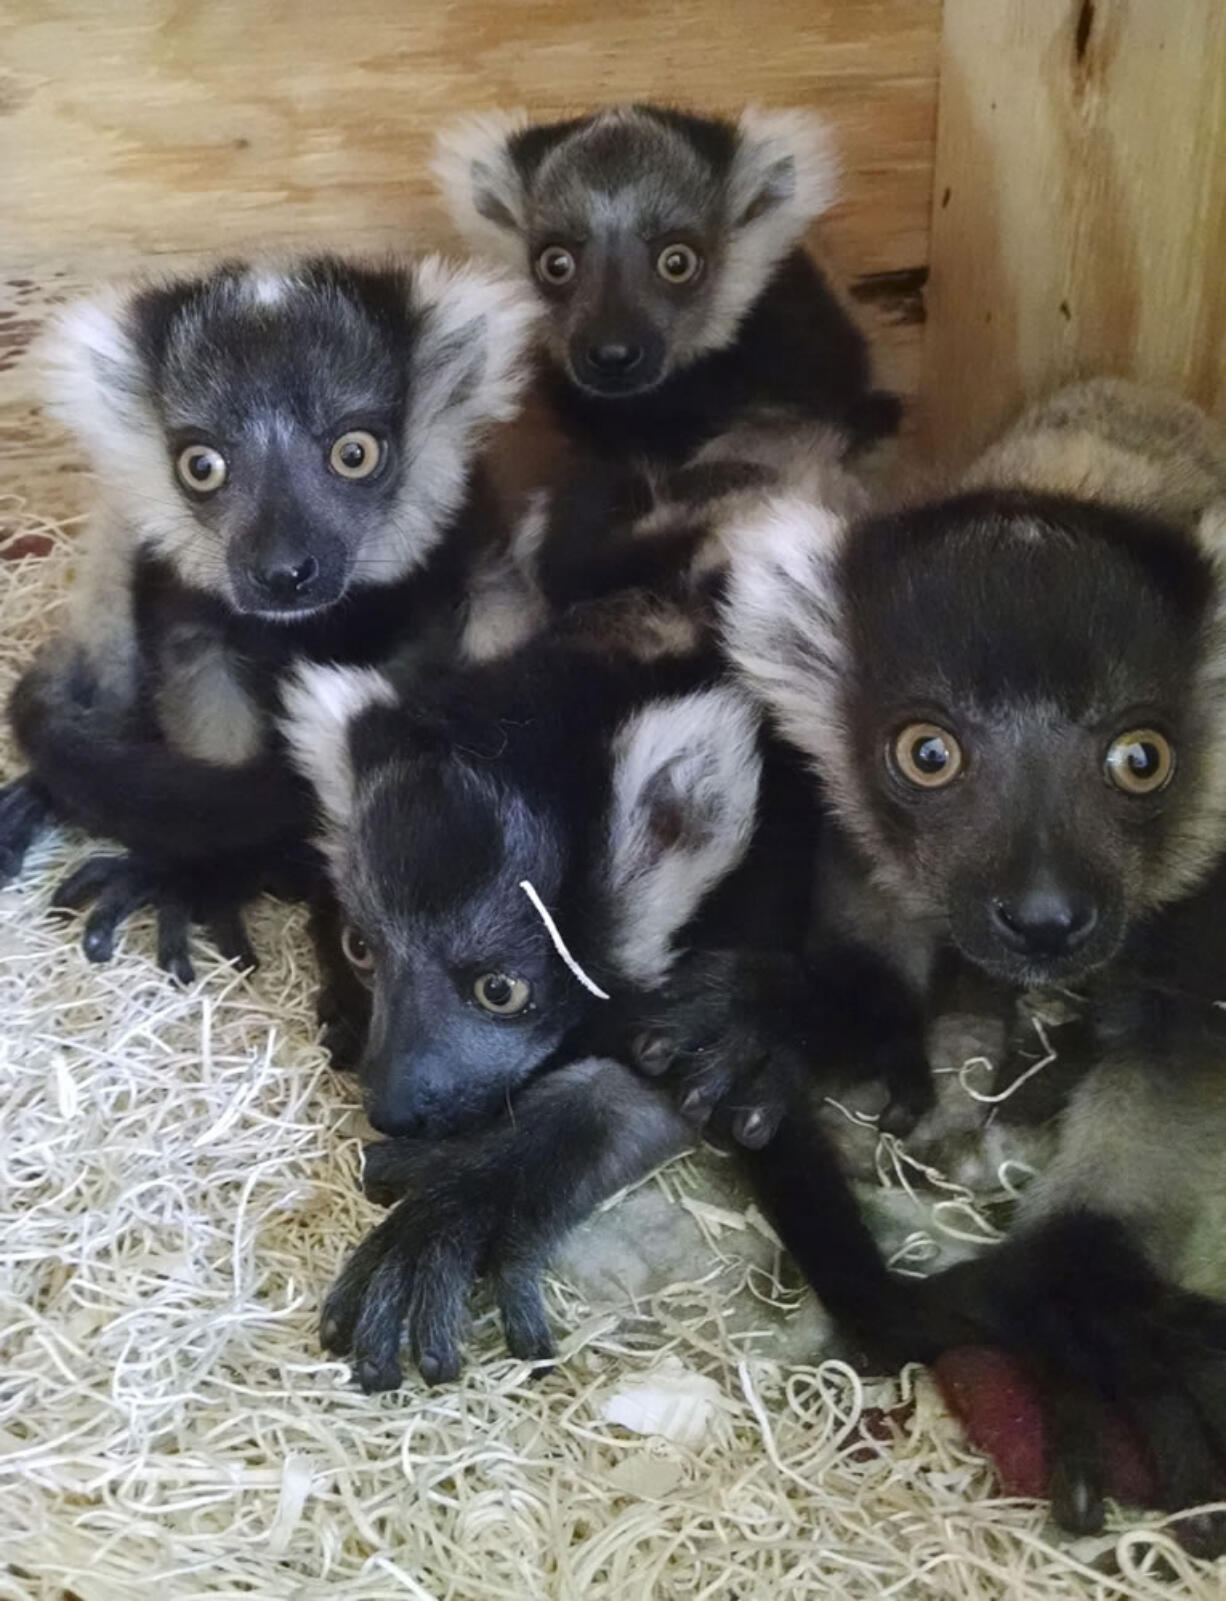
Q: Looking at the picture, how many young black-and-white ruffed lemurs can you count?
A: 4